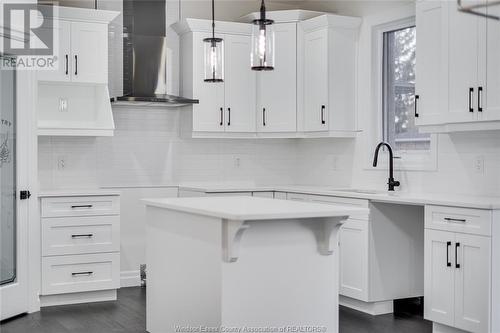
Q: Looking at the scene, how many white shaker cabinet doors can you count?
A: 12